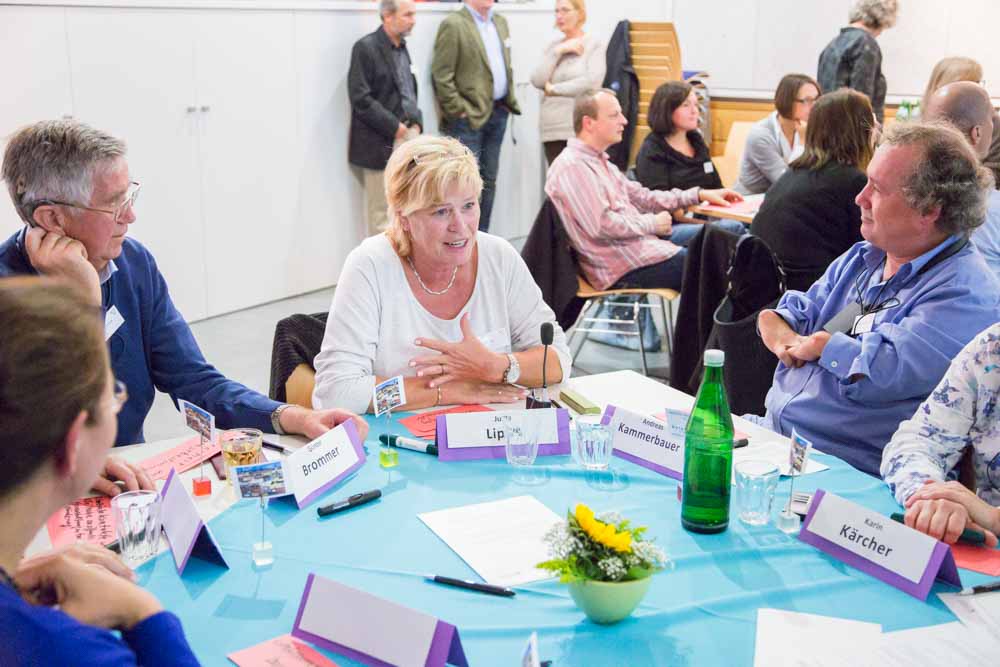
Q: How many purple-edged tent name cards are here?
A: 6